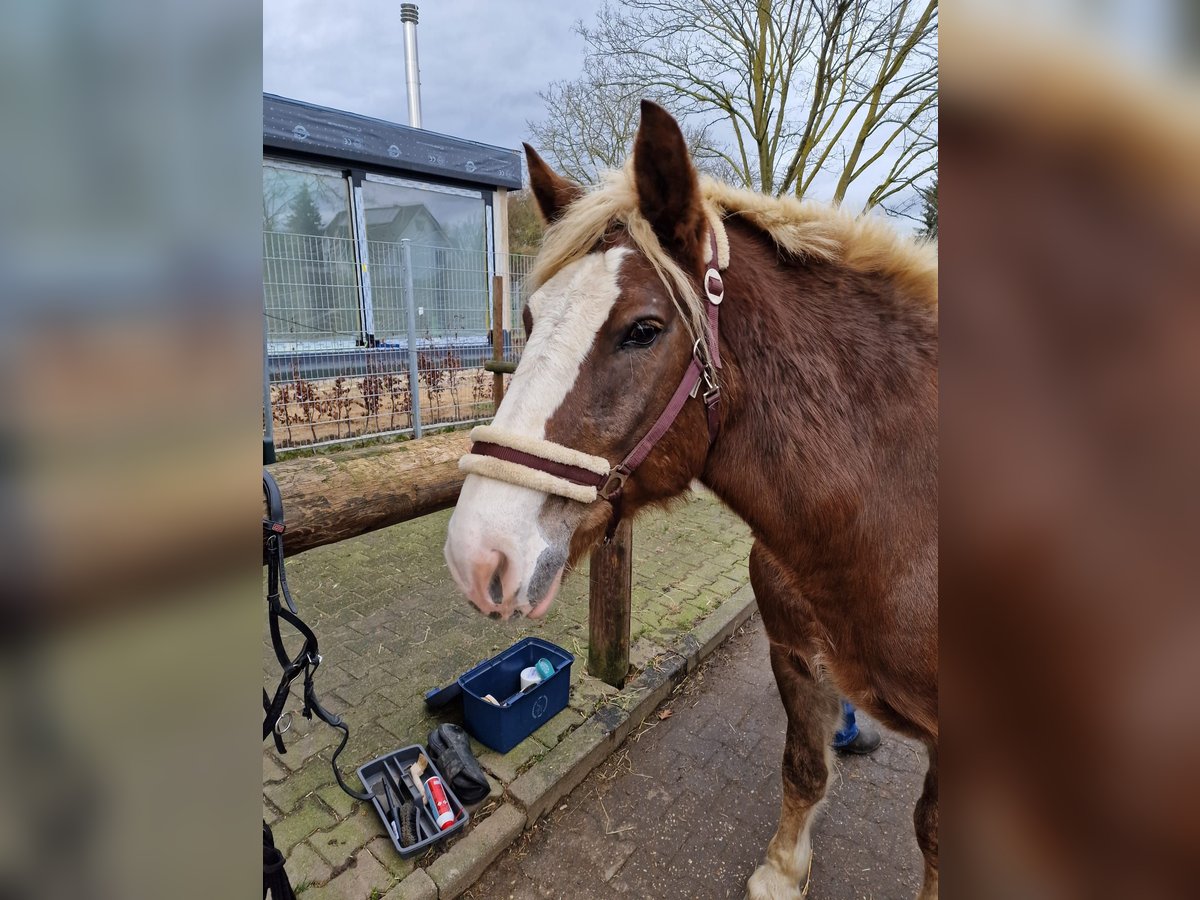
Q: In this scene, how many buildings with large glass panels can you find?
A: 1